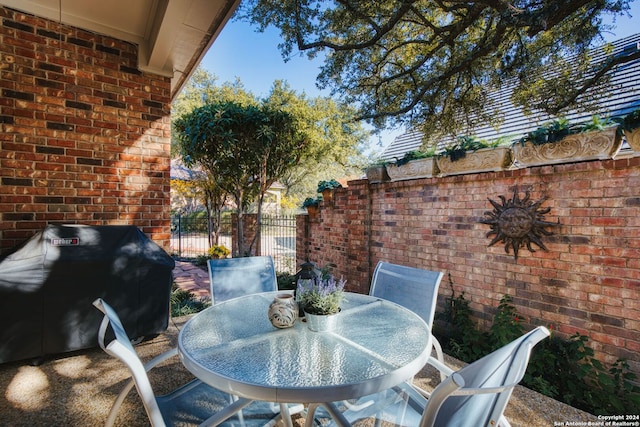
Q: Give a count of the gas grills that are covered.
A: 1